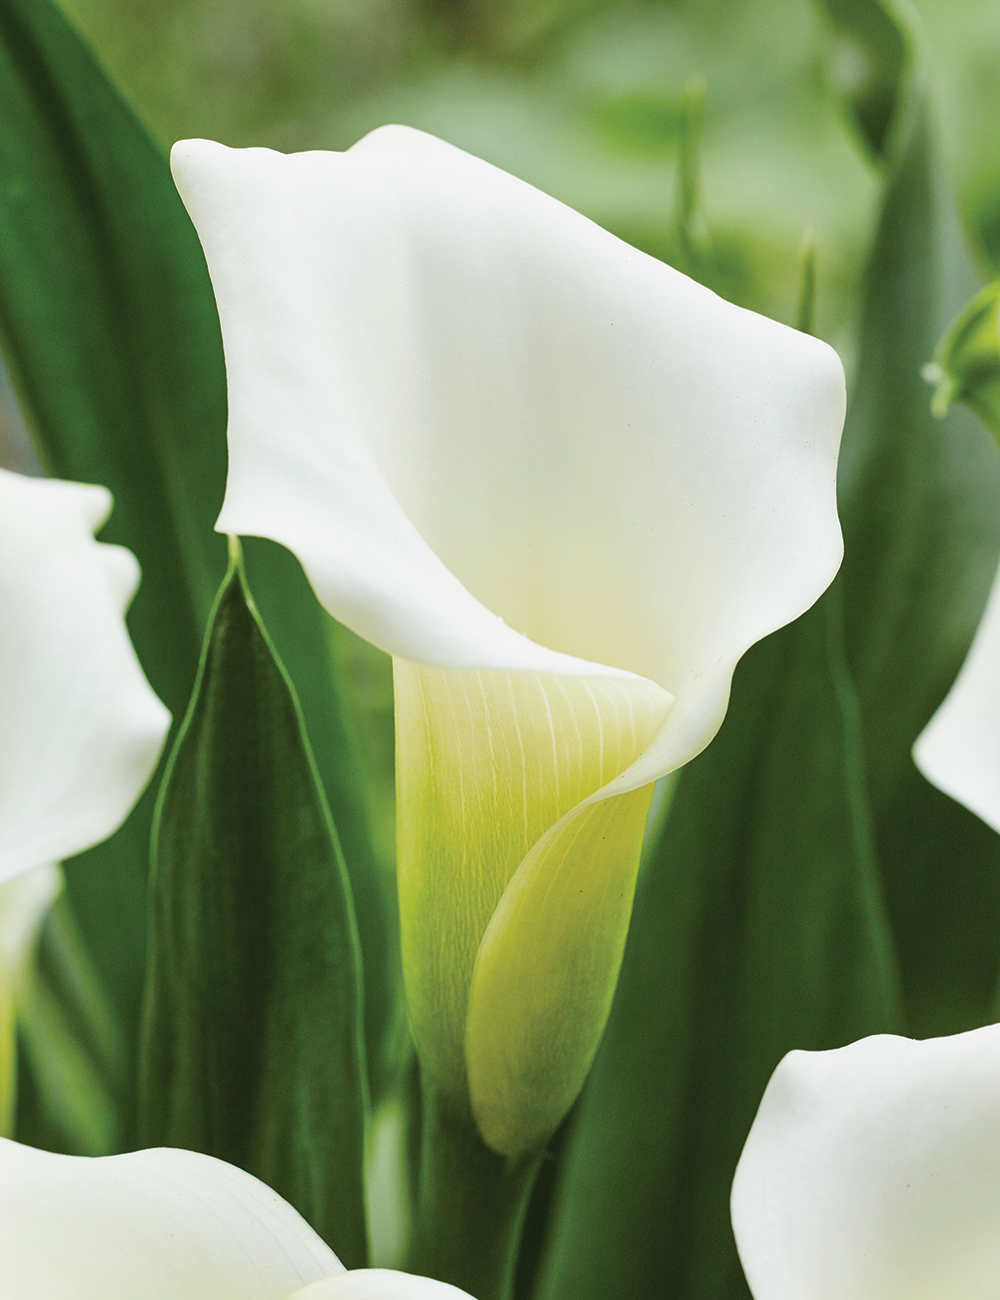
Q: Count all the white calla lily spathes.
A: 5